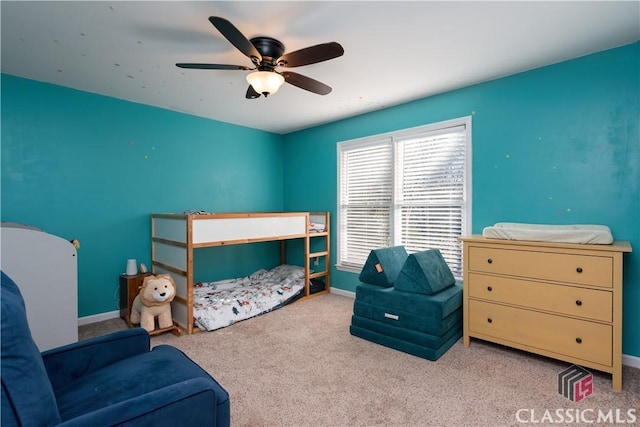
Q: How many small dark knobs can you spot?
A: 6